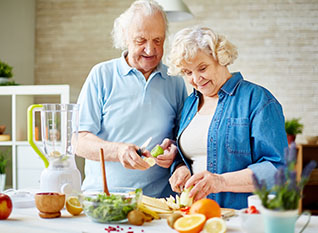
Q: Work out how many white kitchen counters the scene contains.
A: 1